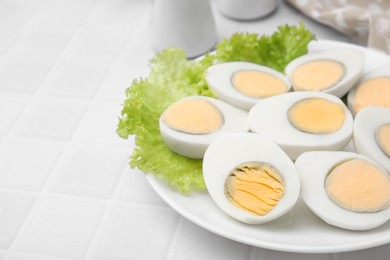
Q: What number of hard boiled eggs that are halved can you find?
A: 8